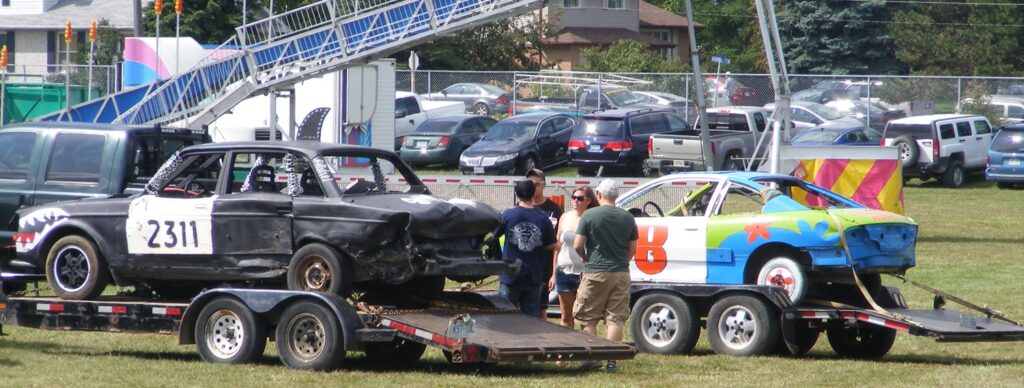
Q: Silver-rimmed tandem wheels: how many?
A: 4